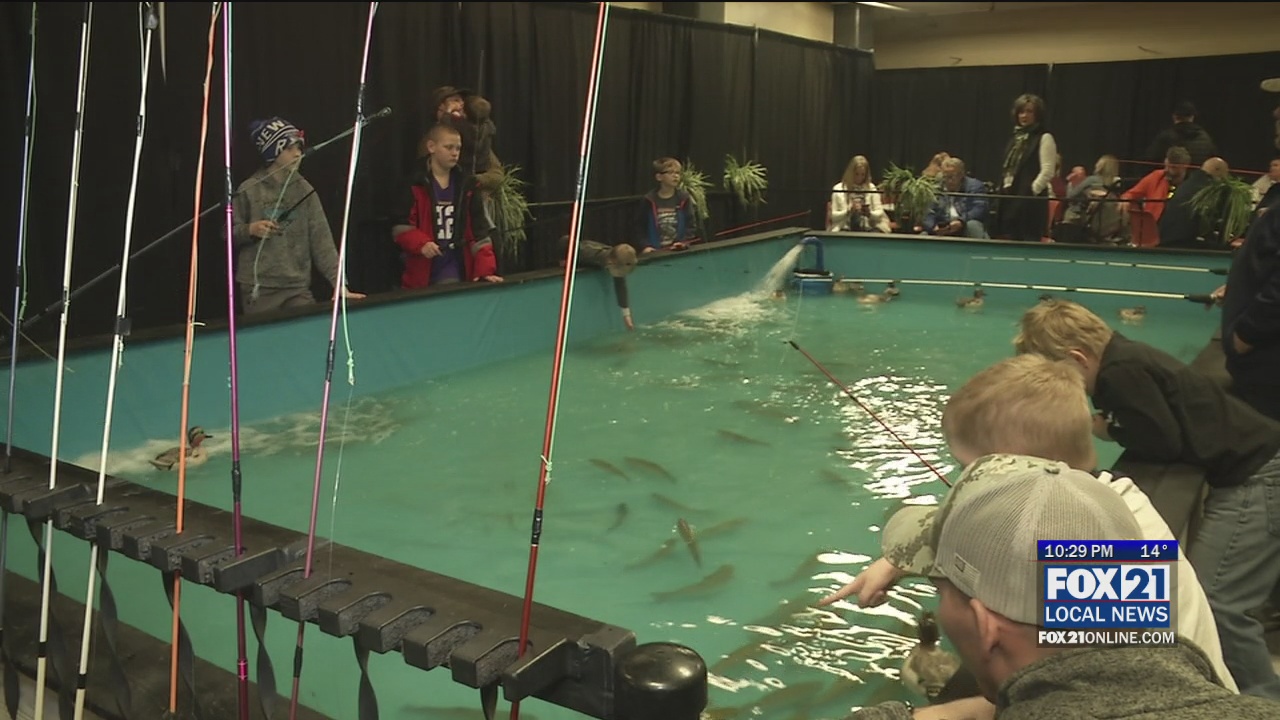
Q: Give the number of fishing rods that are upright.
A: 7